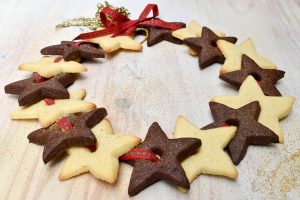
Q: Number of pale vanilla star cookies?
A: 8